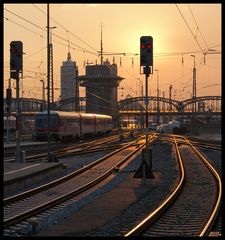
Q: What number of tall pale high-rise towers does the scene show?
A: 1